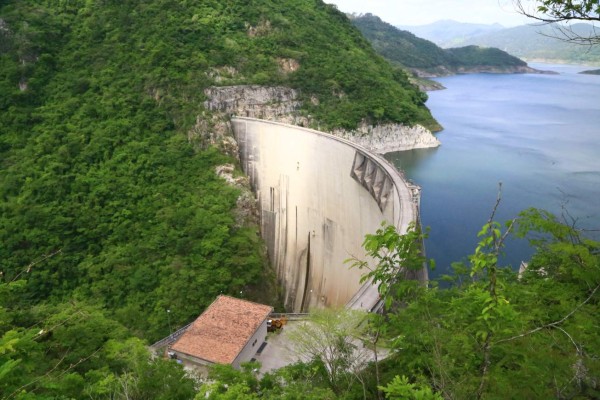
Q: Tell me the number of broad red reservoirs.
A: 0